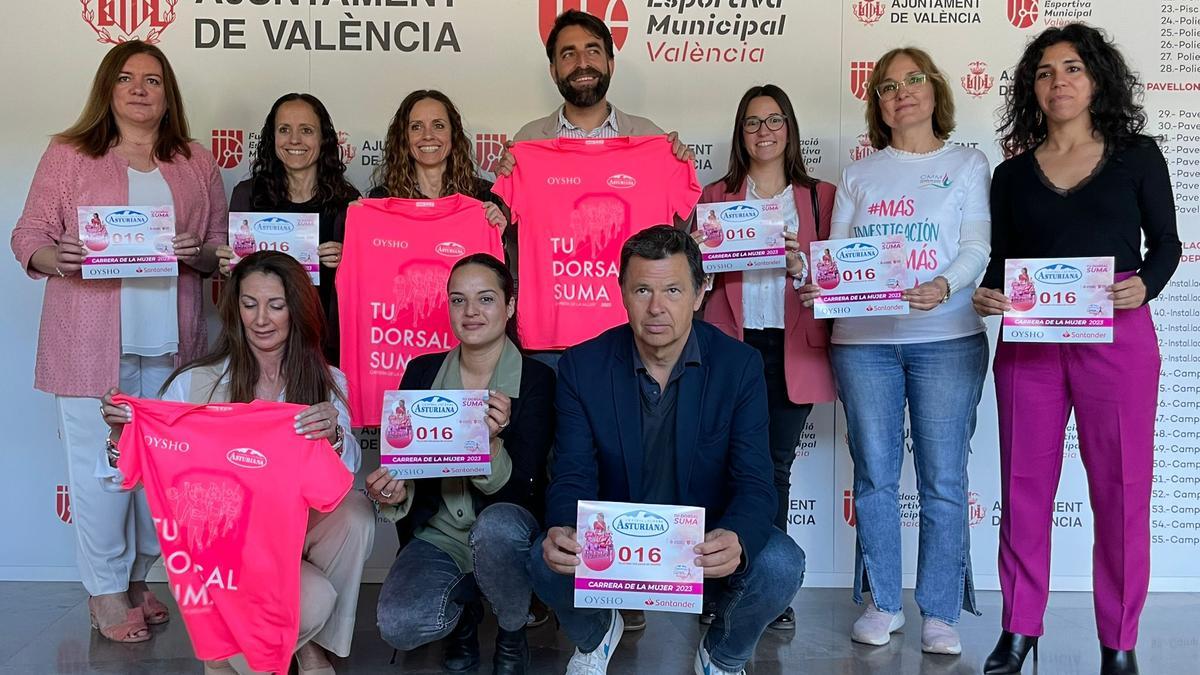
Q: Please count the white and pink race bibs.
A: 7